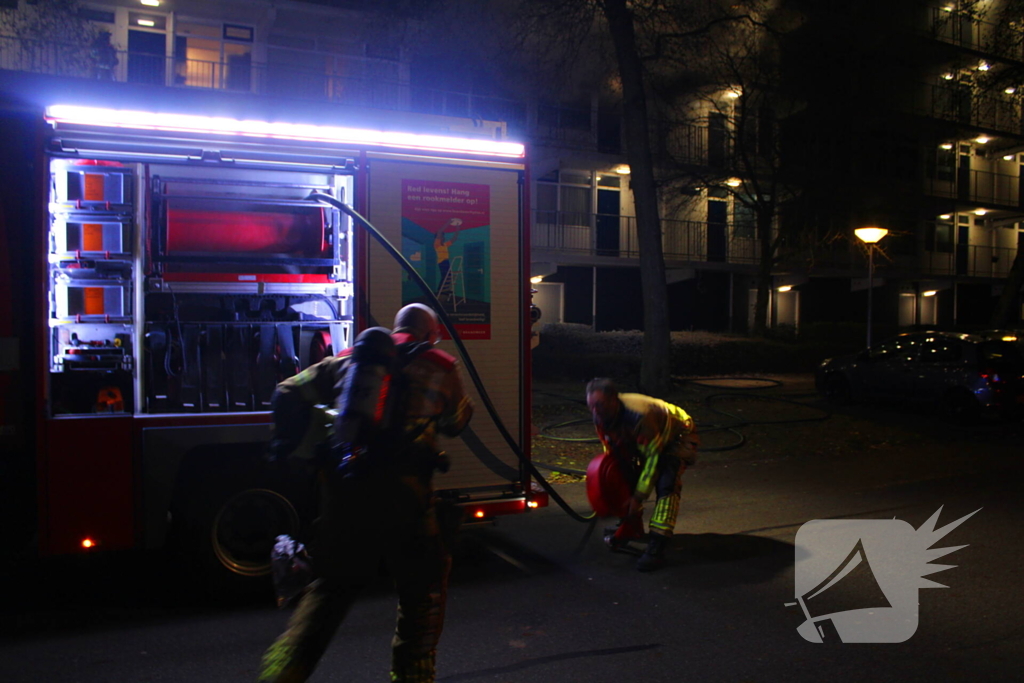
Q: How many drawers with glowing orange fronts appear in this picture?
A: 3